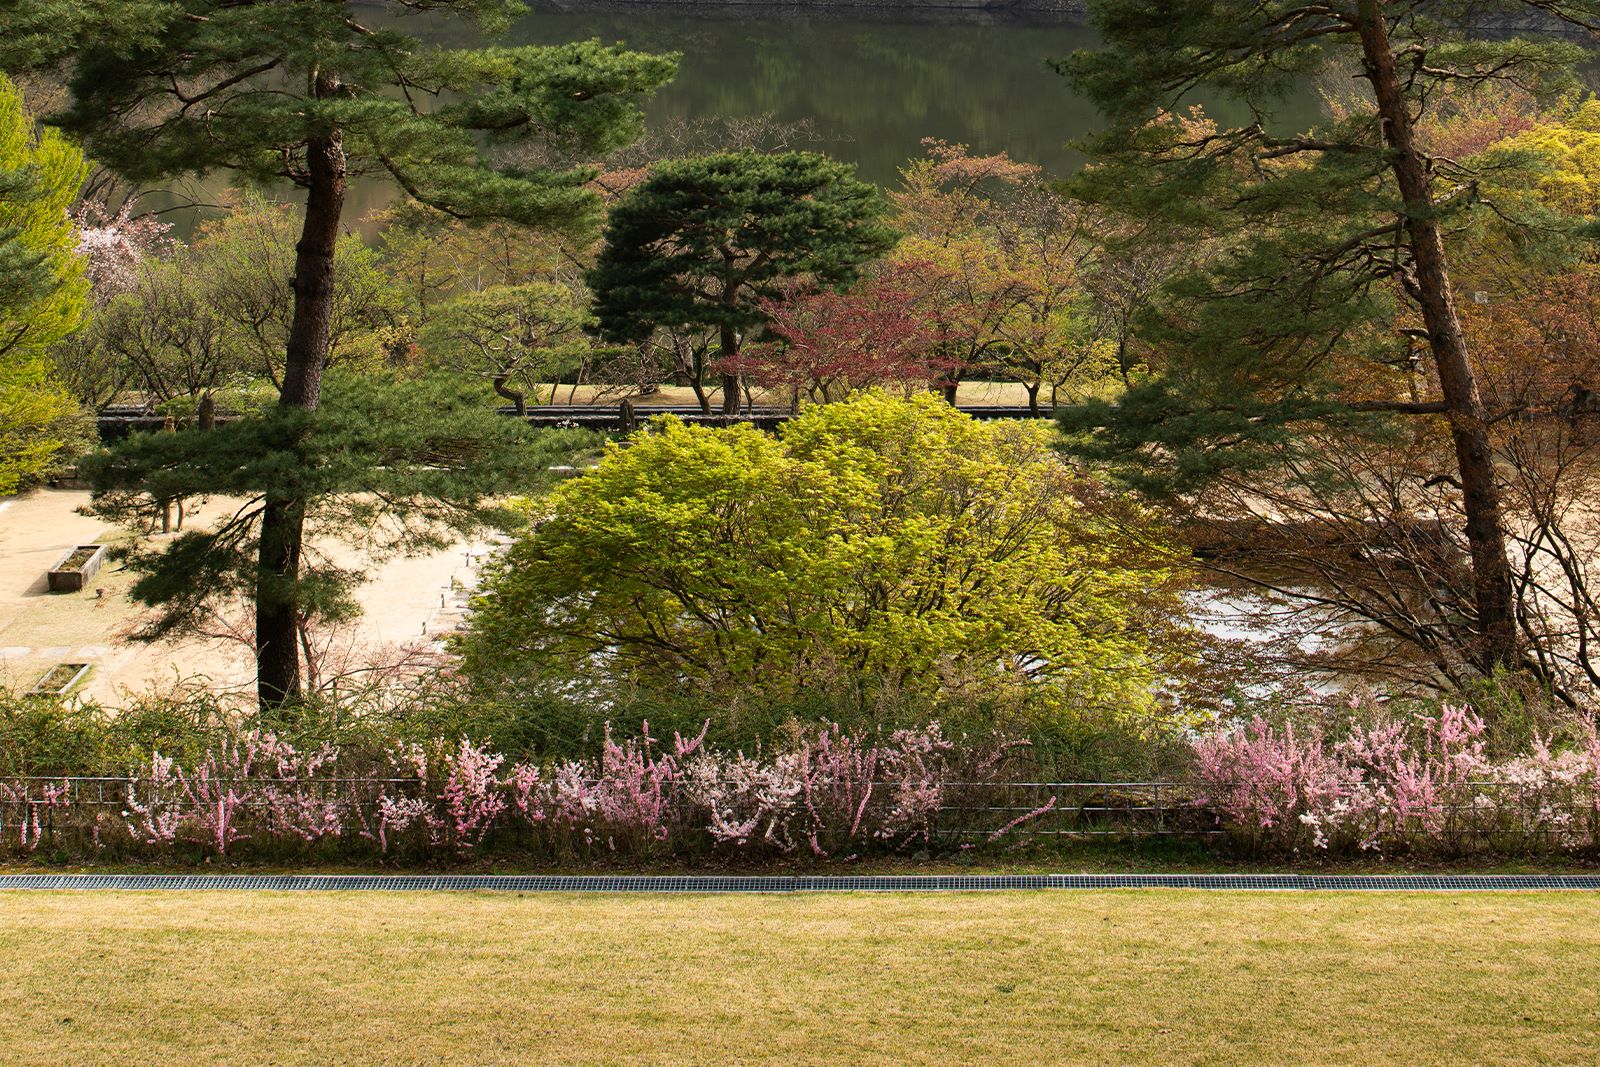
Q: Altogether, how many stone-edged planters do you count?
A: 2